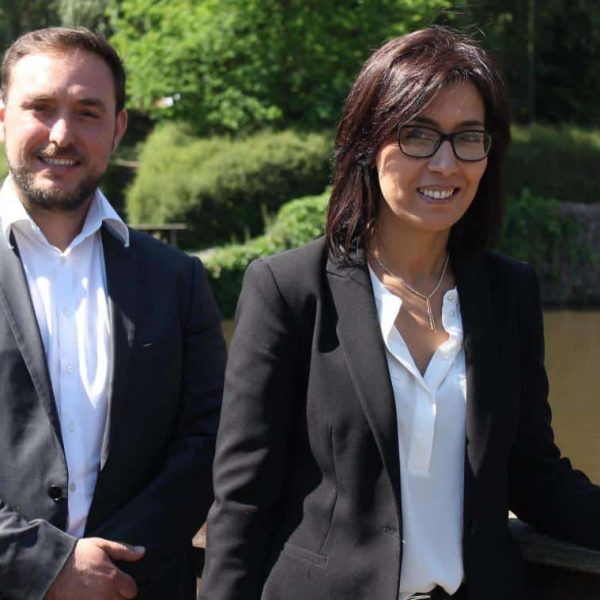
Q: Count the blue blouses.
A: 0